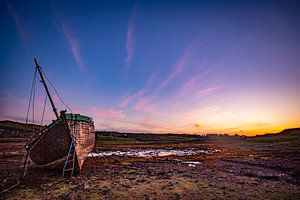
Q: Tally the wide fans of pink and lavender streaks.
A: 1